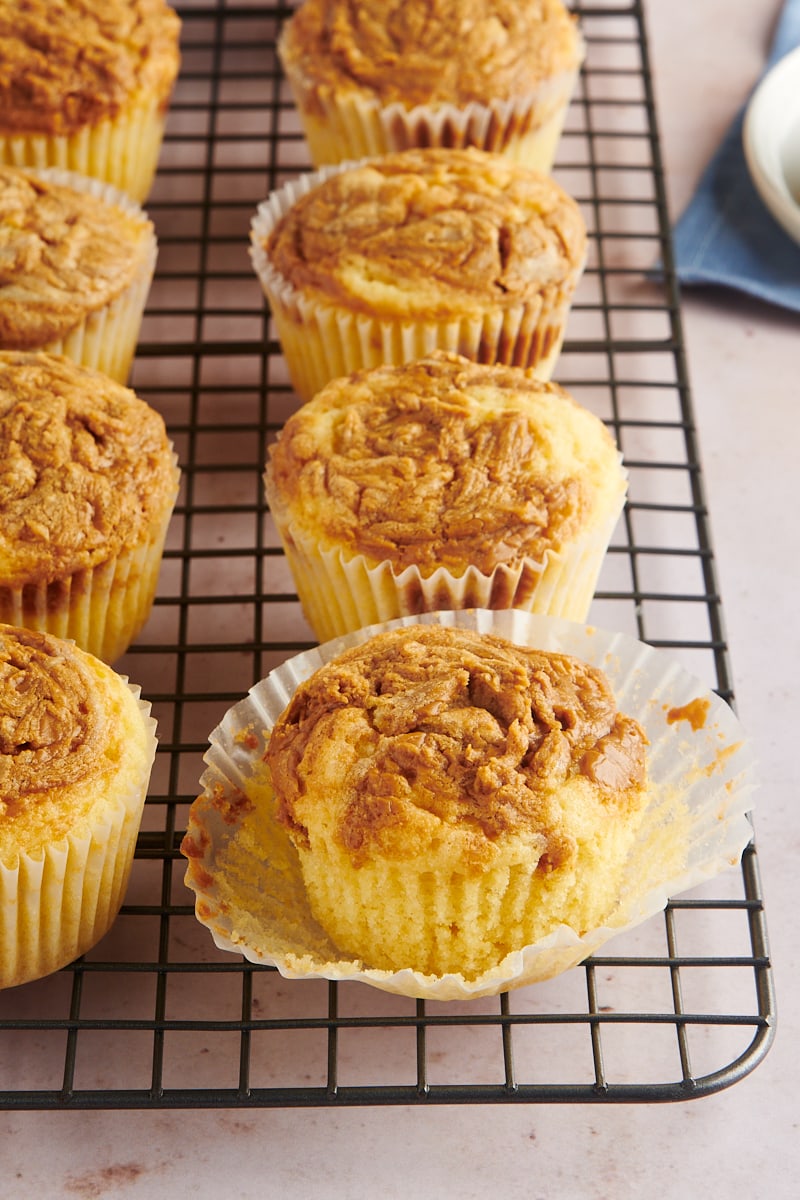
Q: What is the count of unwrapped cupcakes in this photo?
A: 1